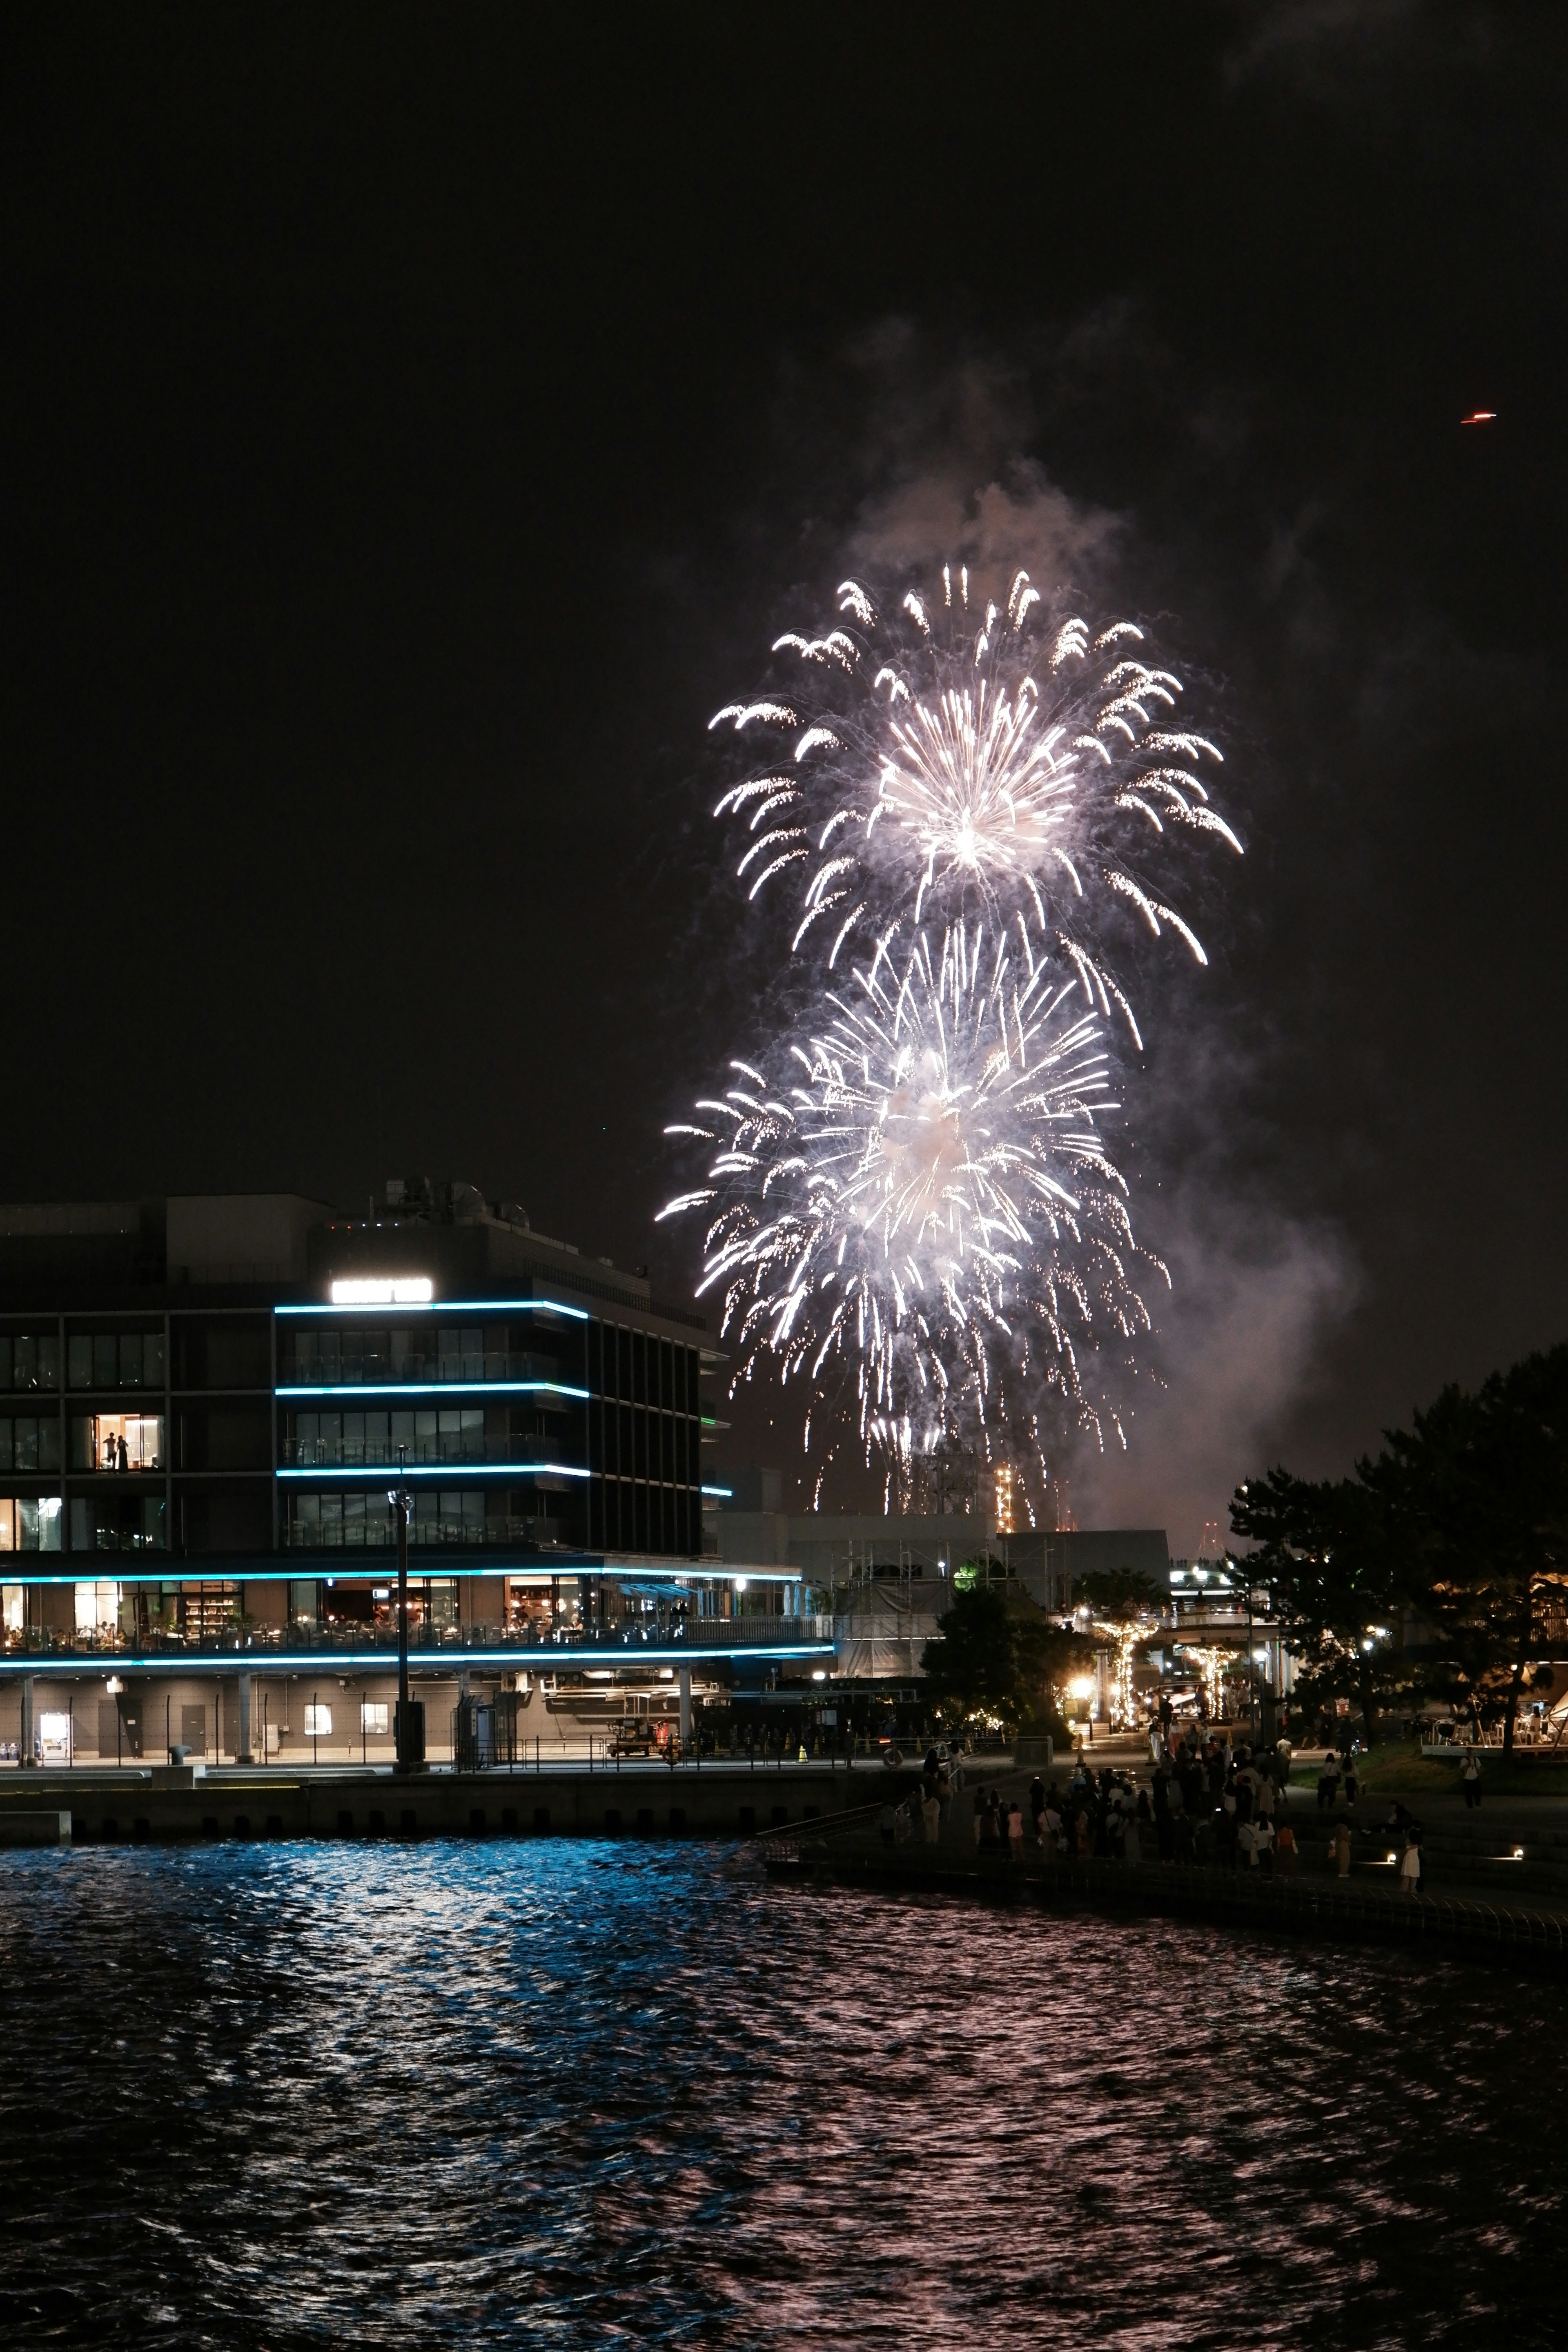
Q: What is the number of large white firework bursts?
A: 2